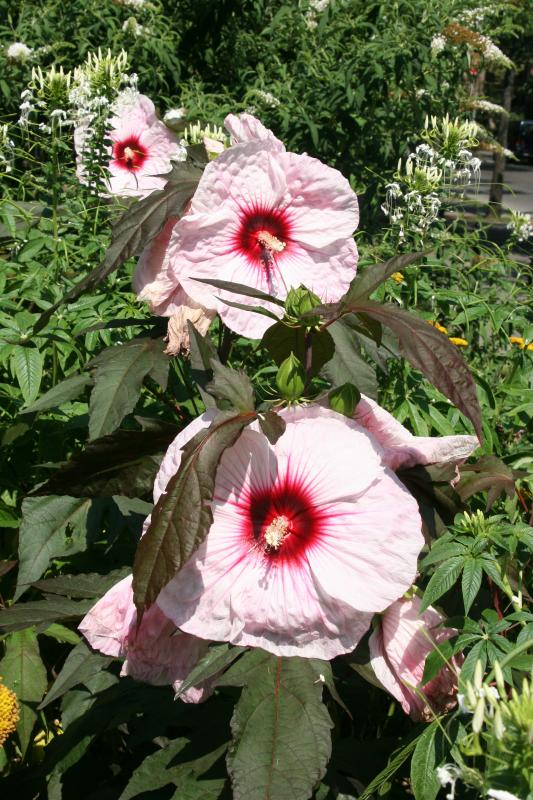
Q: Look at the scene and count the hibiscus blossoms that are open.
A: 3